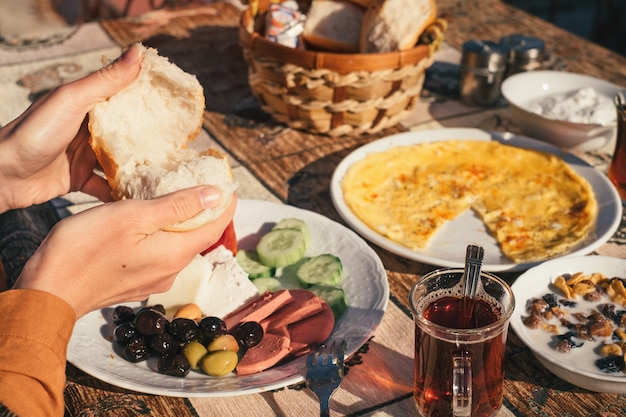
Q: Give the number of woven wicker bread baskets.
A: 1